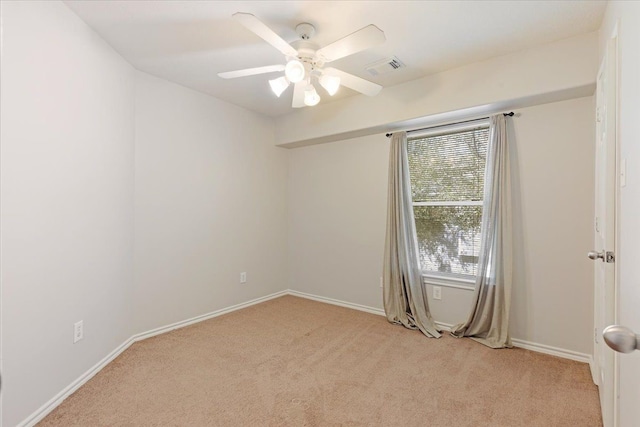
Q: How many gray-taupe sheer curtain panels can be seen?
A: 2